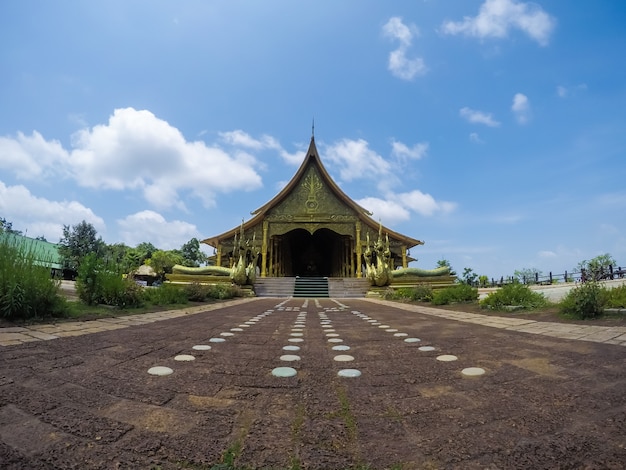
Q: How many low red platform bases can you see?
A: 0